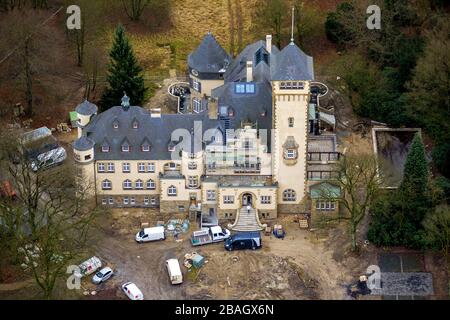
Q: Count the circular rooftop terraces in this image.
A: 2